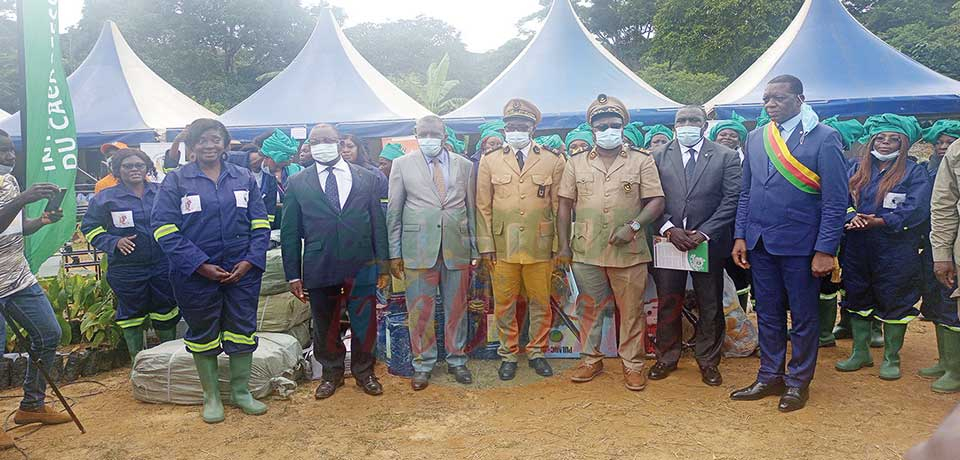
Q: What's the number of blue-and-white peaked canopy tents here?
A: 4